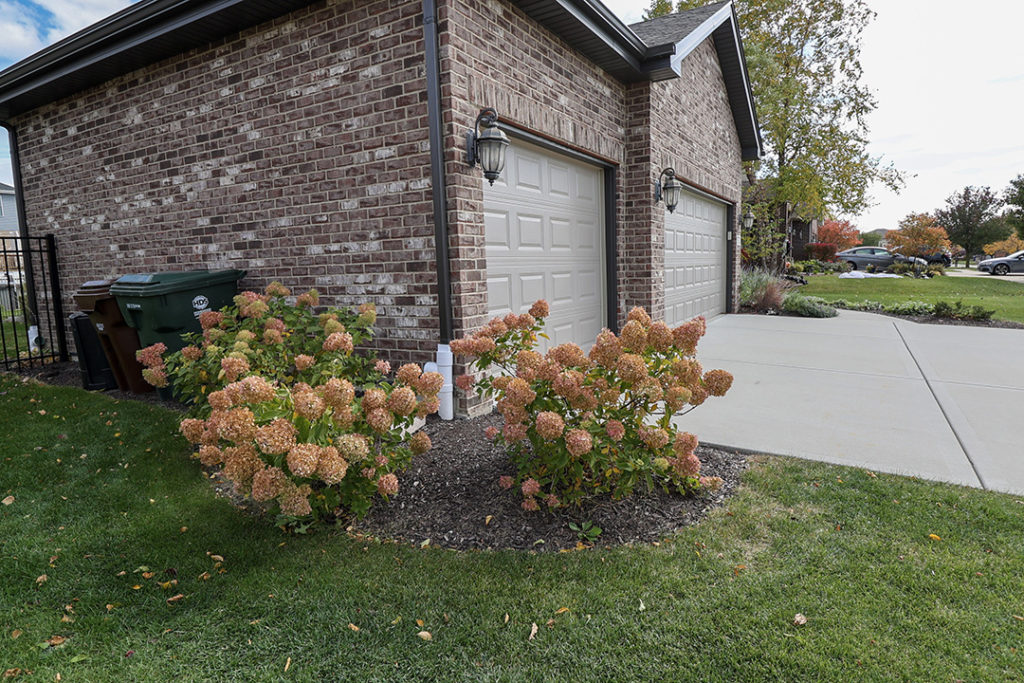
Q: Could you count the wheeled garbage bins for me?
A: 3